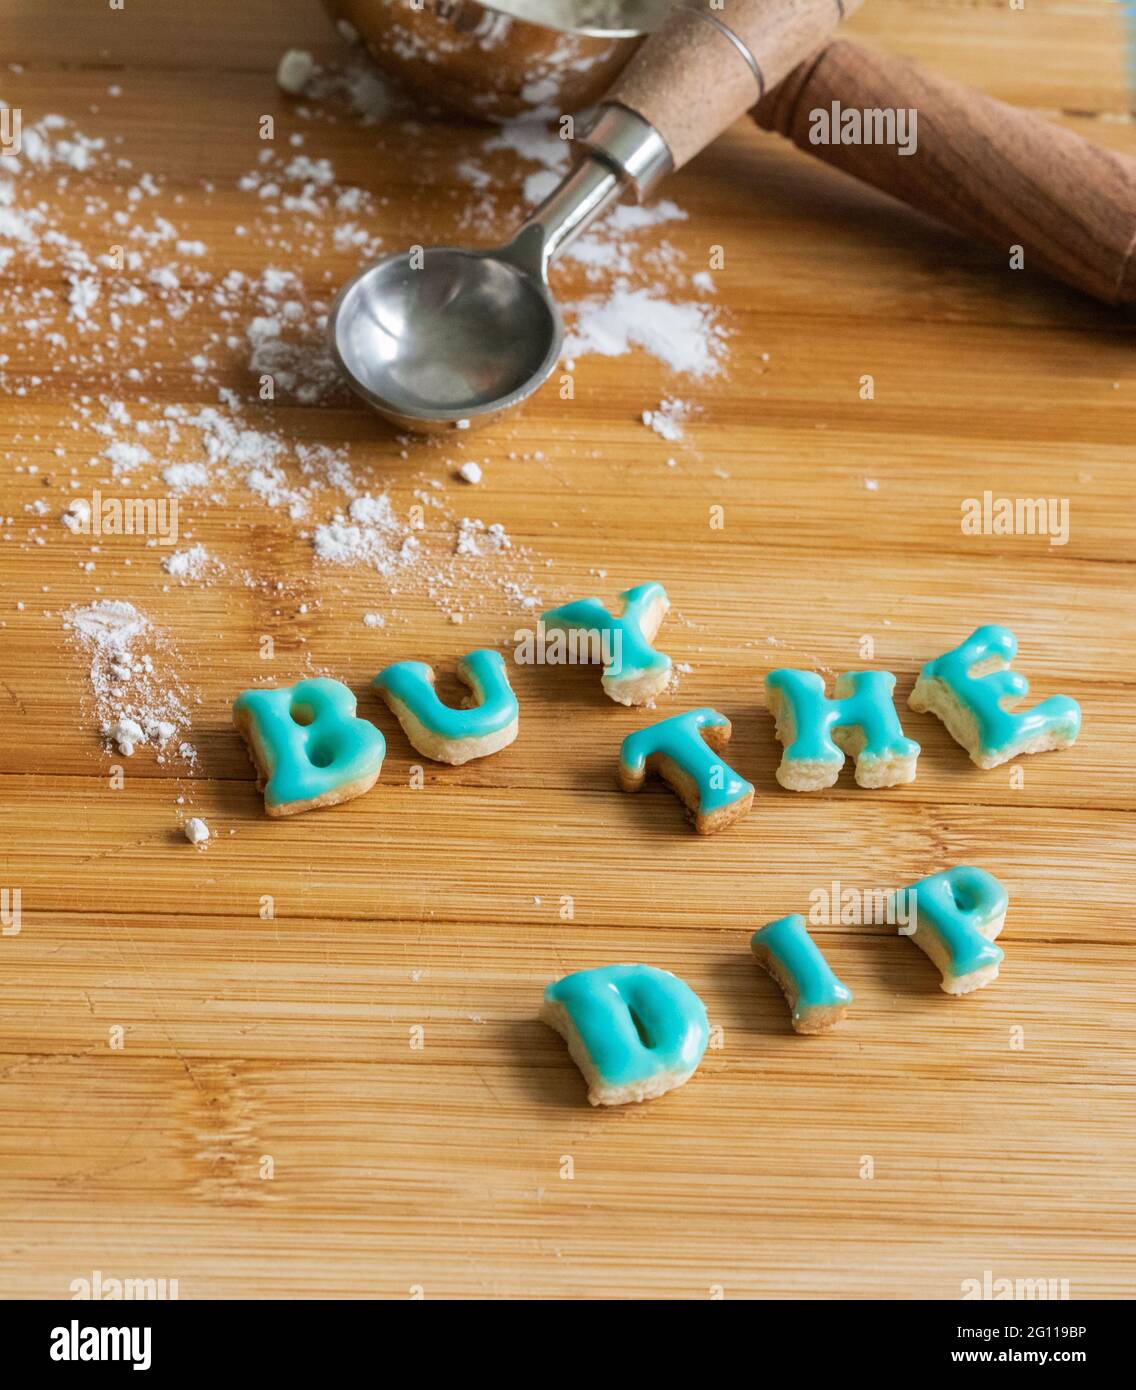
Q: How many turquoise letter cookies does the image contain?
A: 9